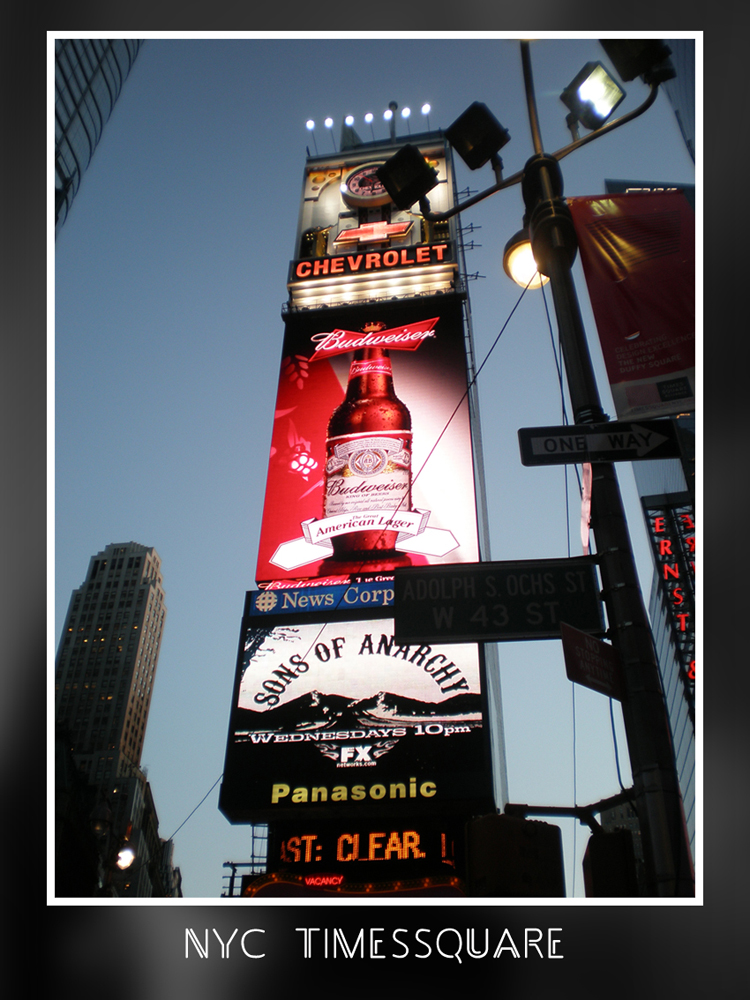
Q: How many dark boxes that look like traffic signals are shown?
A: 2